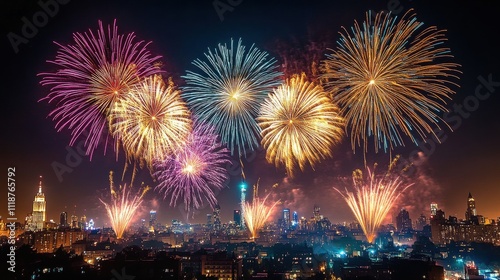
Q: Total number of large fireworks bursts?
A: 6